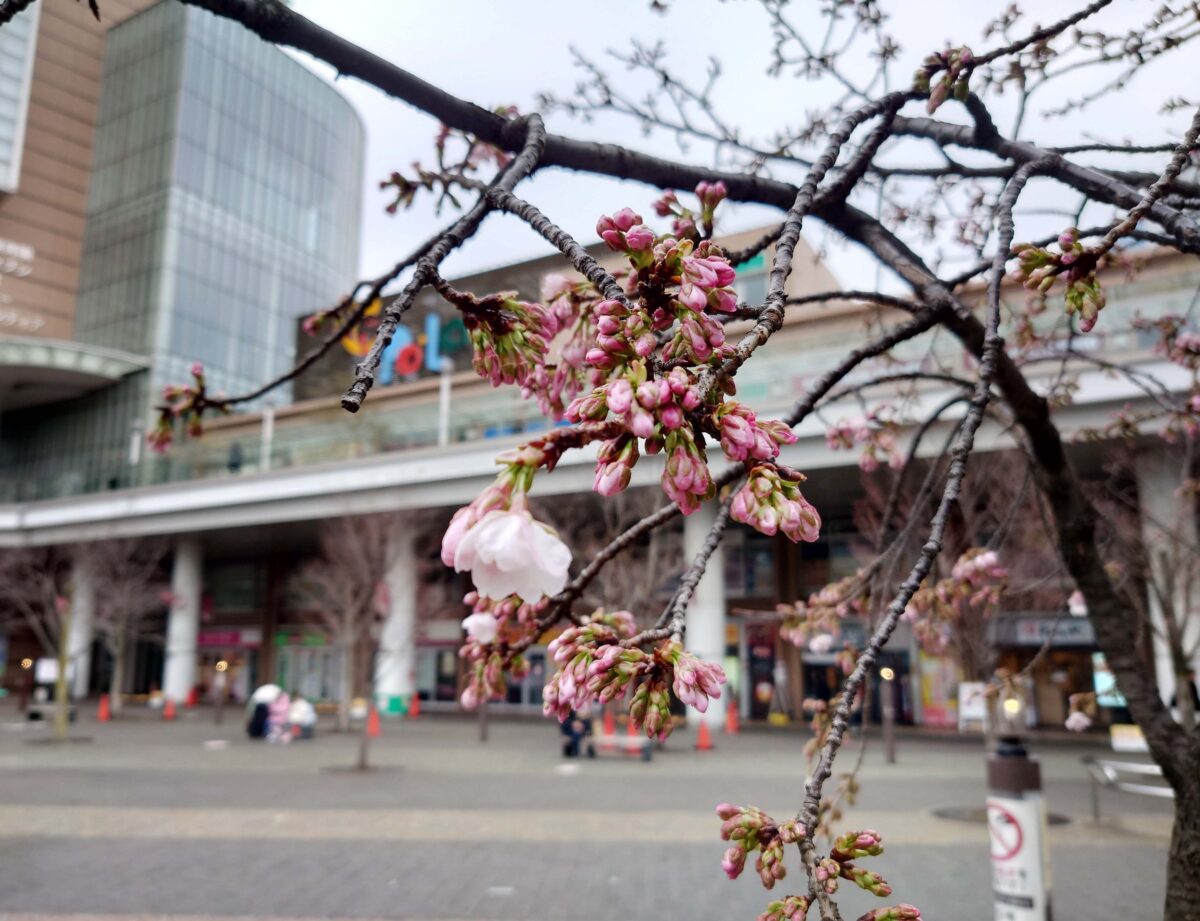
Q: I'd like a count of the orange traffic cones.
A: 9